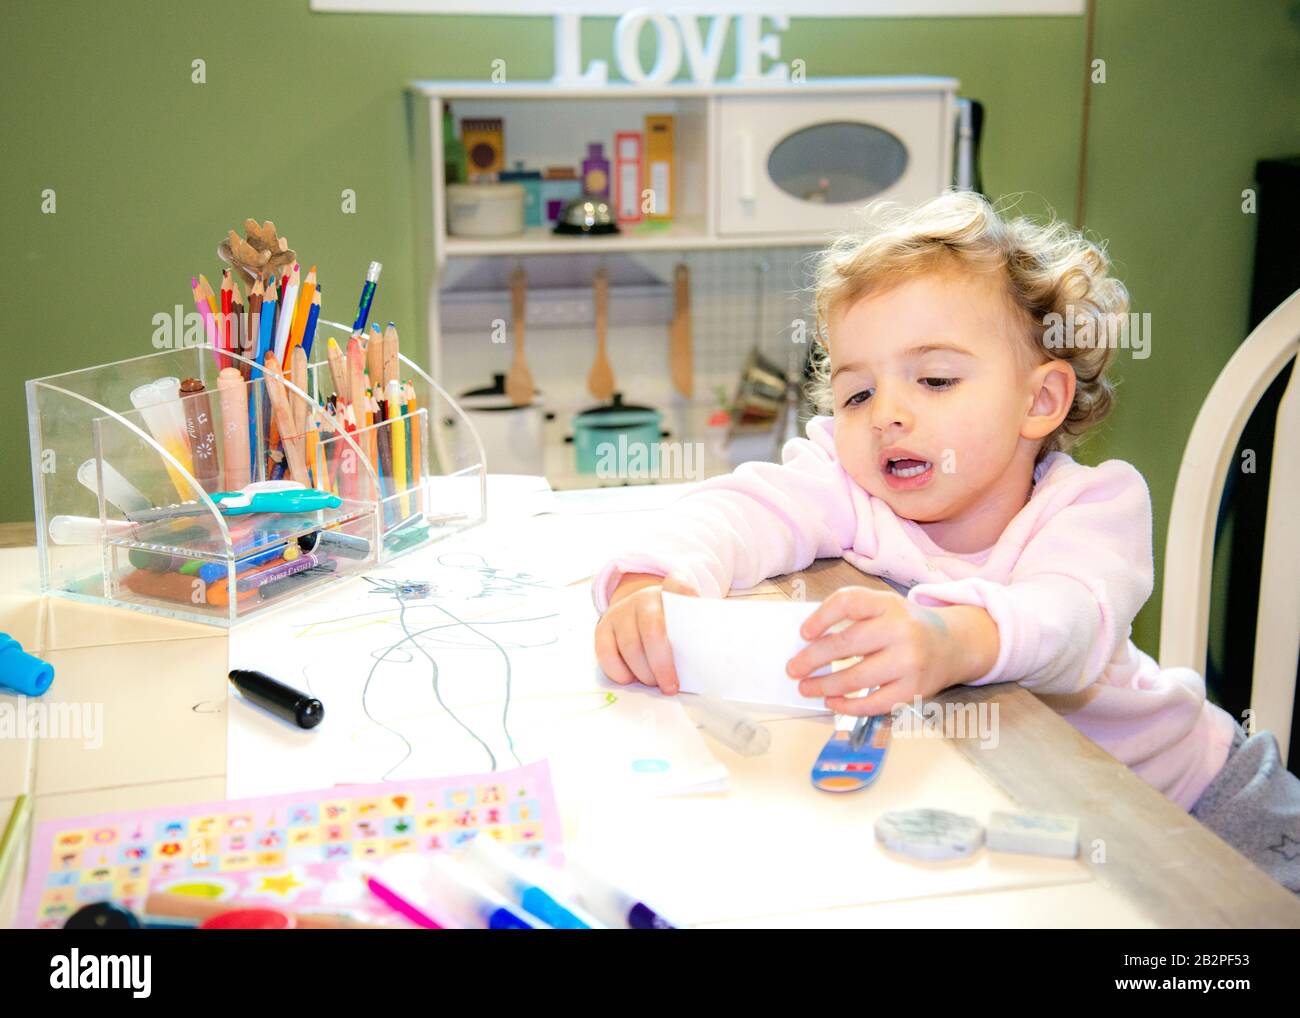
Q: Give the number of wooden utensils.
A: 3